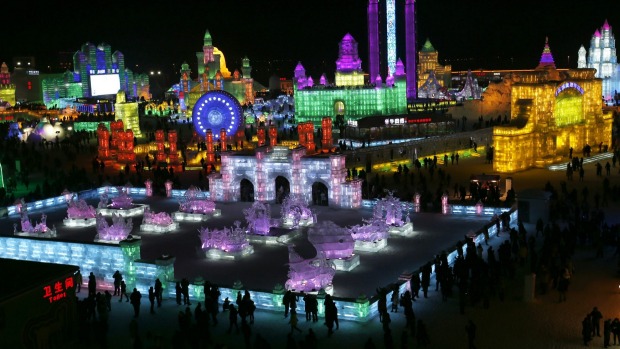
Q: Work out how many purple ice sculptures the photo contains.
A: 13